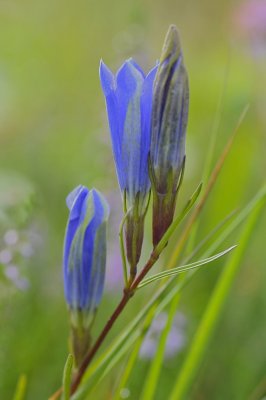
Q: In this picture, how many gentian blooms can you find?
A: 3